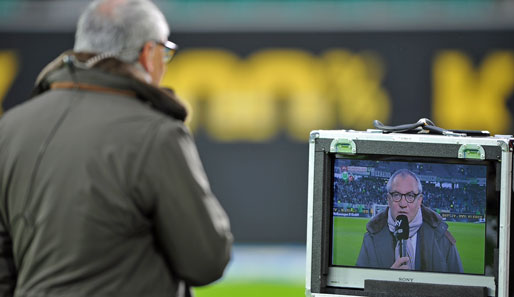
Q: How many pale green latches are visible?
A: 2